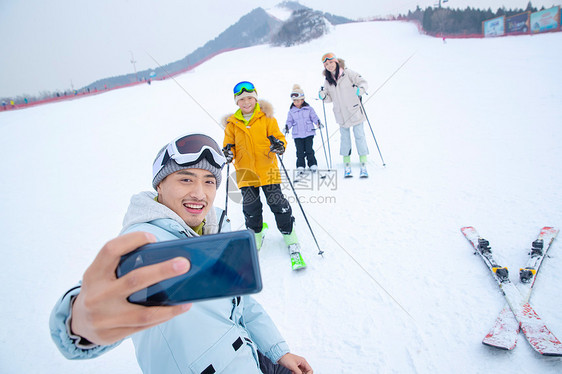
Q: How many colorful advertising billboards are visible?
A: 3